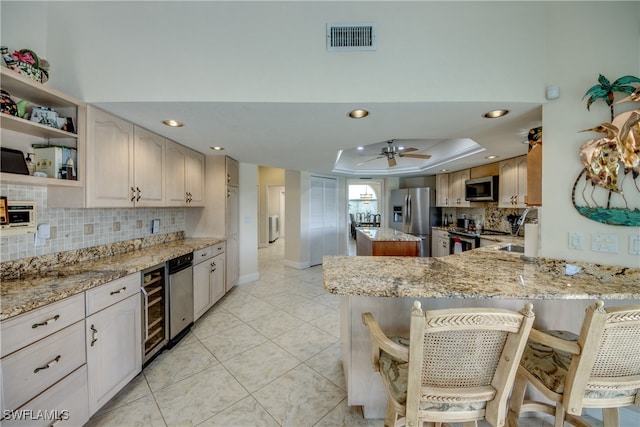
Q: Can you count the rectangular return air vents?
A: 1